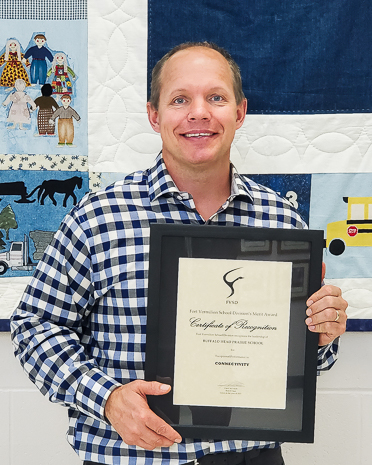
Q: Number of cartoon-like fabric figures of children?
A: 6